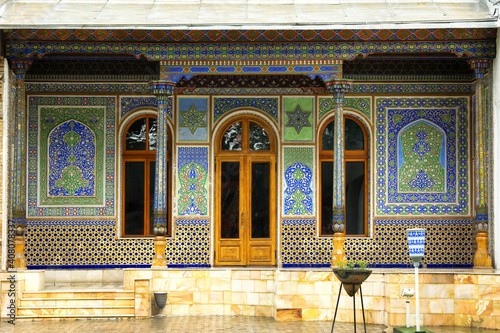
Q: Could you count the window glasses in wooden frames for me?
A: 12